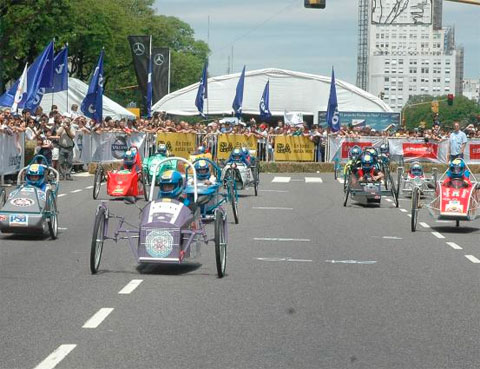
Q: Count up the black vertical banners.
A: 2